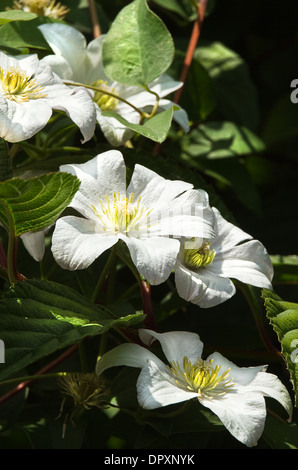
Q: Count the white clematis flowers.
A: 5